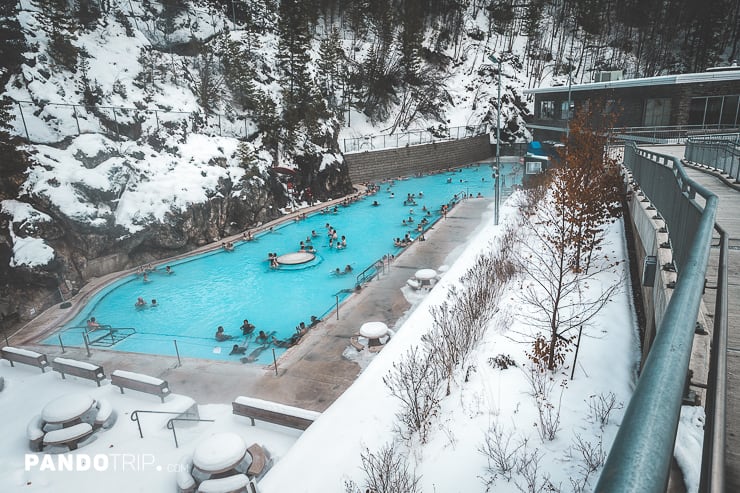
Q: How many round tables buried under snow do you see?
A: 4